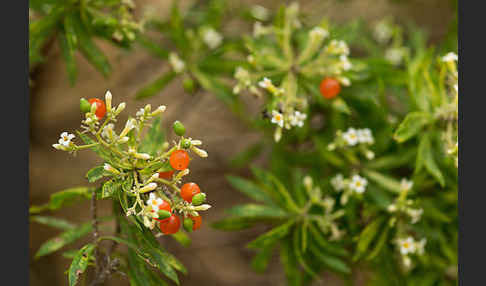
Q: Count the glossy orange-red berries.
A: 8